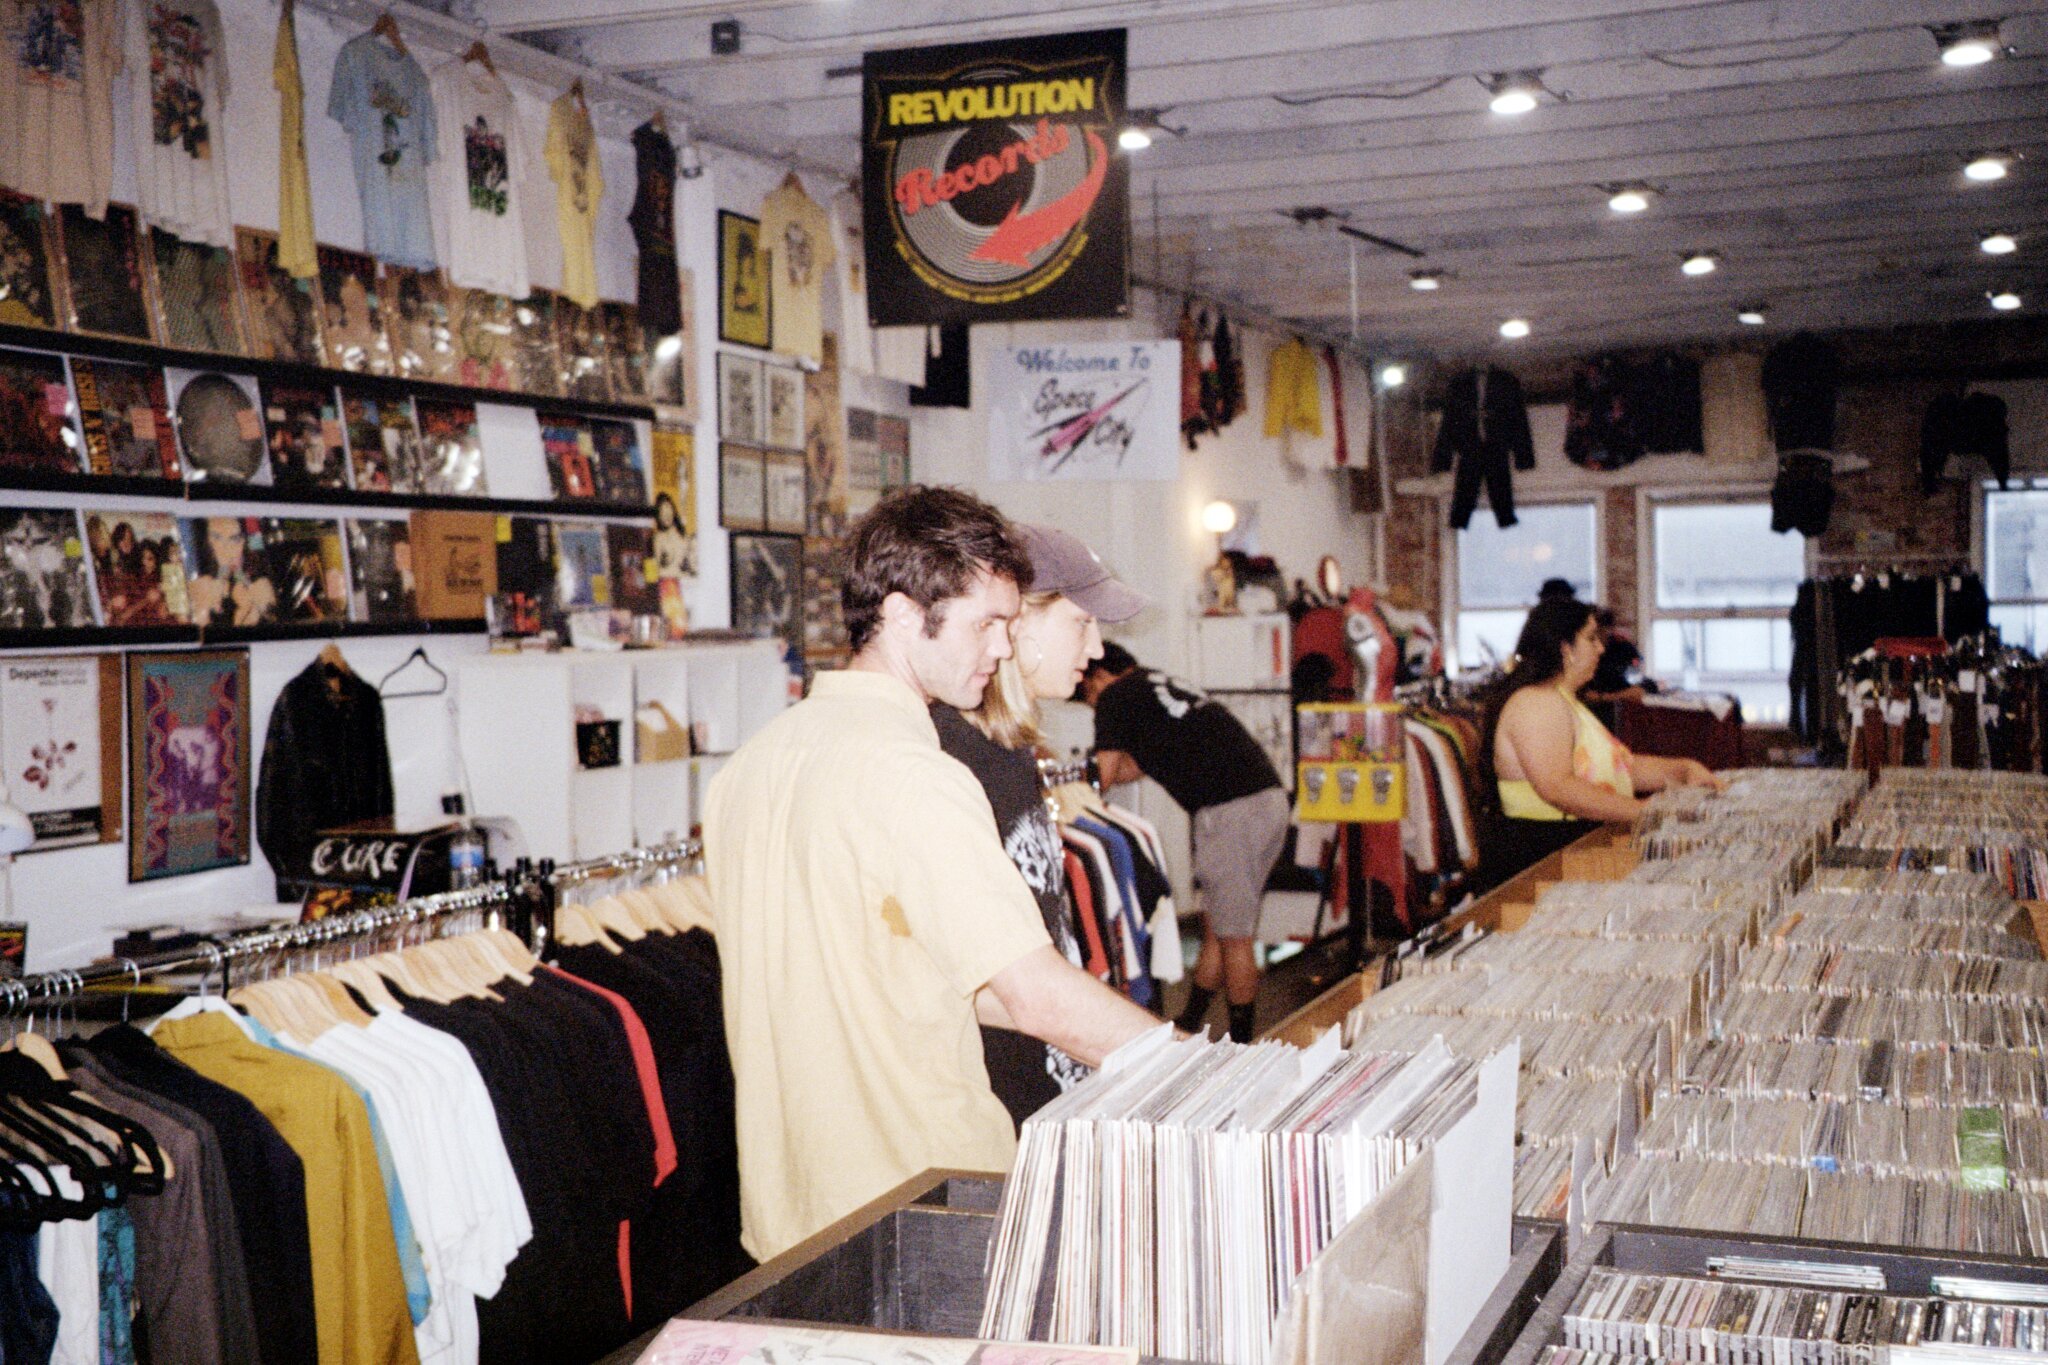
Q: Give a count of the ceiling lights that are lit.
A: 12